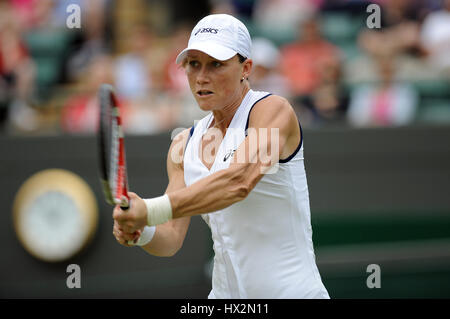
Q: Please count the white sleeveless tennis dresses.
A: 1